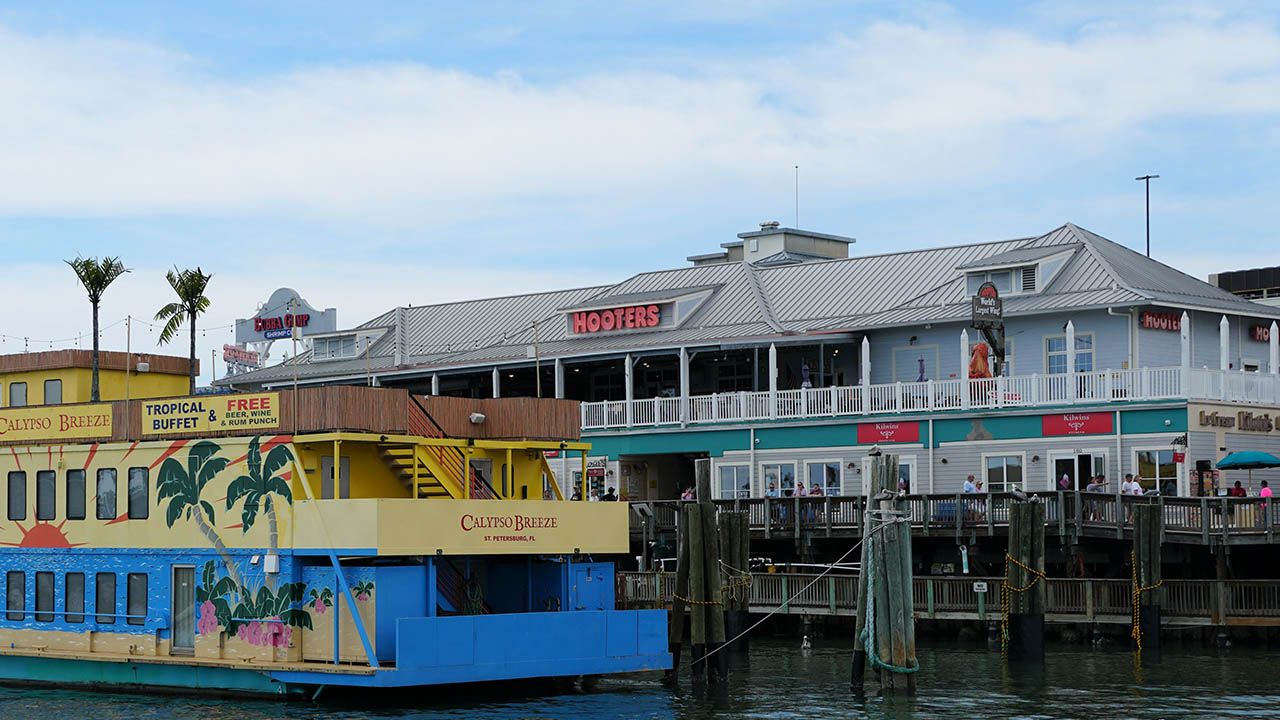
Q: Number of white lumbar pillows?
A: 0